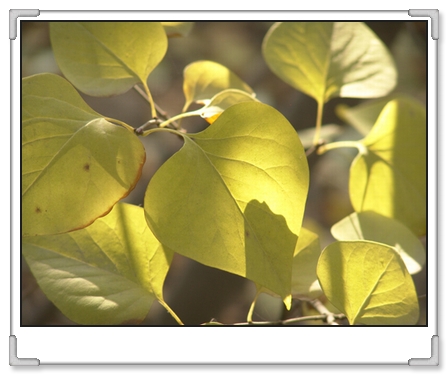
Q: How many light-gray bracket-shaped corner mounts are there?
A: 4